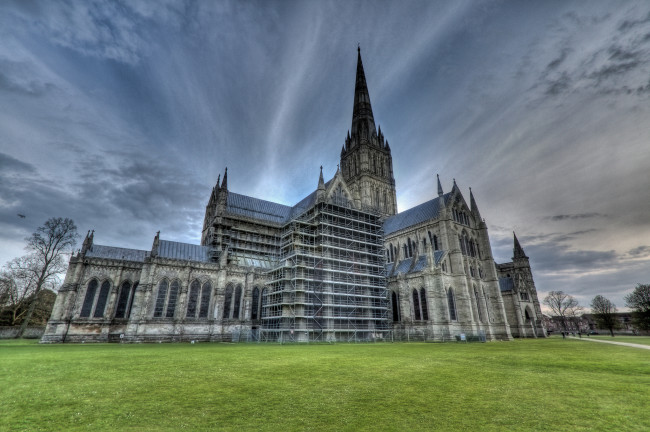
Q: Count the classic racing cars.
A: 0